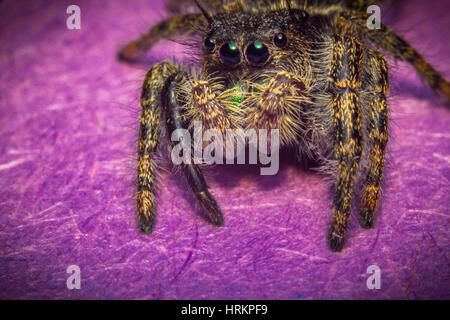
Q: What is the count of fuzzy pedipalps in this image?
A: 2